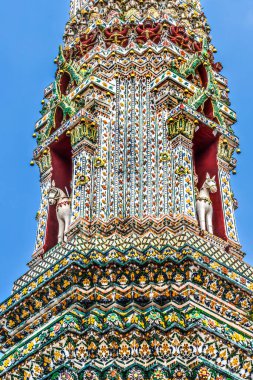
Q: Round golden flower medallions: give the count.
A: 4